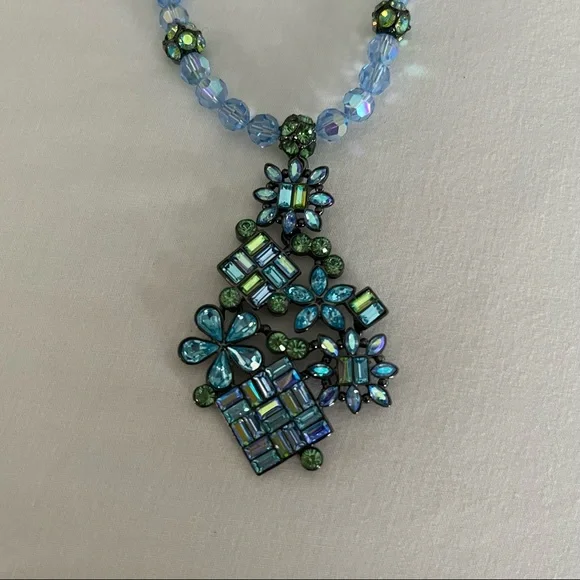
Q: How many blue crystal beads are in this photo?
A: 11